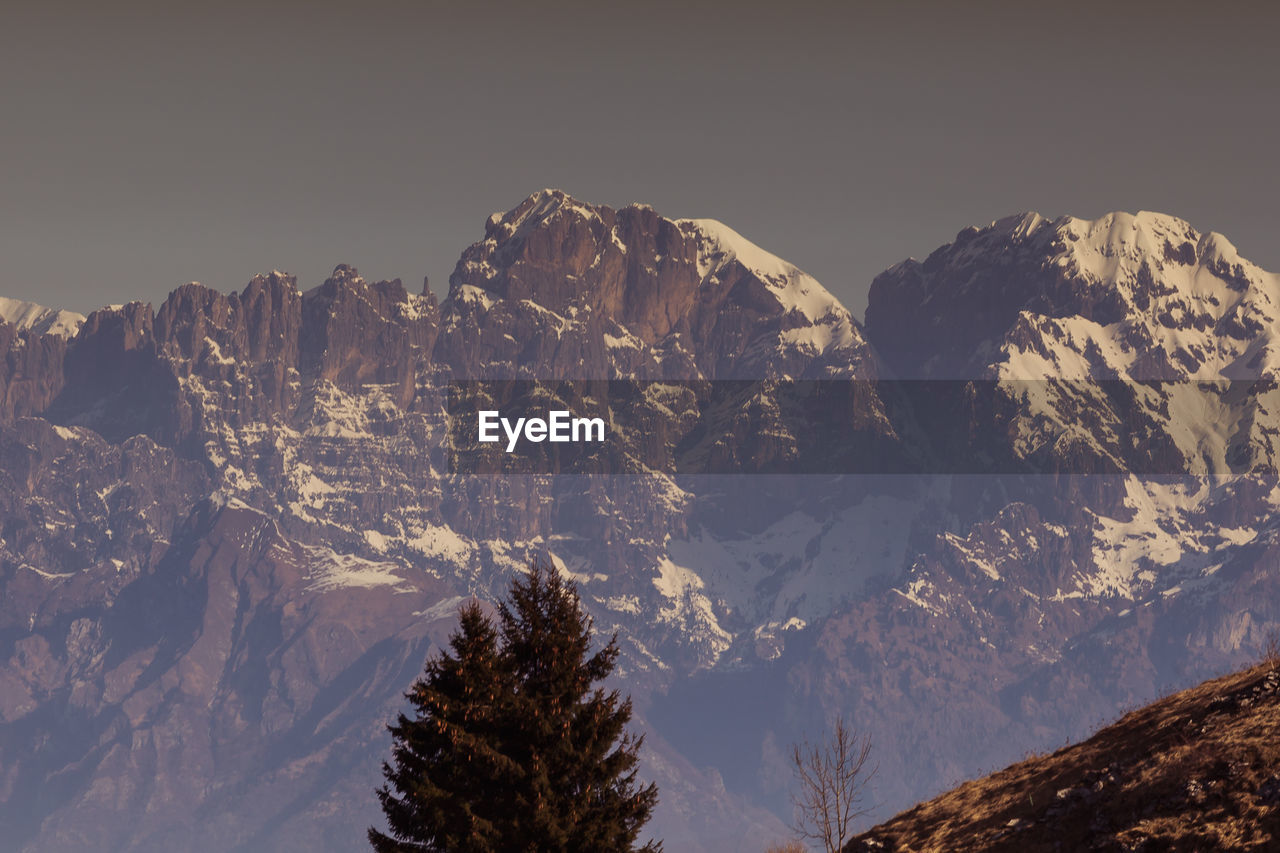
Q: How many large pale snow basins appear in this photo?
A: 1